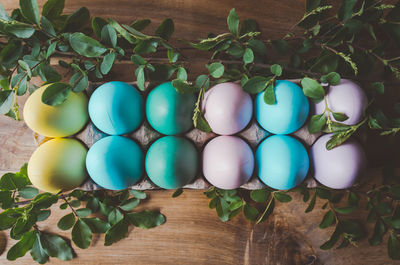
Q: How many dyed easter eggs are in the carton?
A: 12